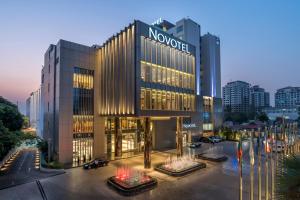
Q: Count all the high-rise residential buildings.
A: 3